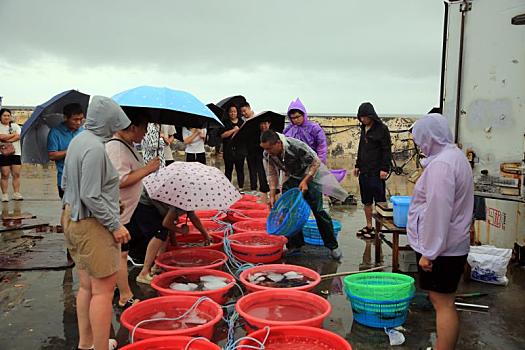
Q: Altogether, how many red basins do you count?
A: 15